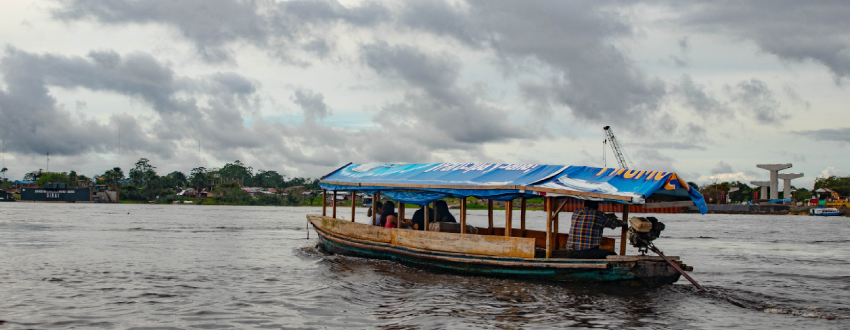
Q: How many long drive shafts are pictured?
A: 1